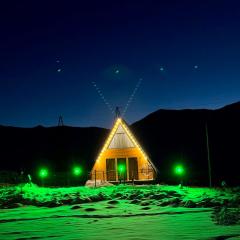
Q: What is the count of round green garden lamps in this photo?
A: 4